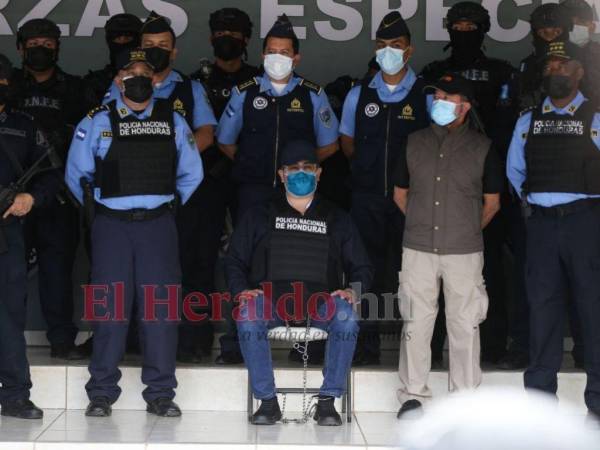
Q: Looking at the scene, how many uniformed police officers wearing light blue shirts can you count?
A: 5